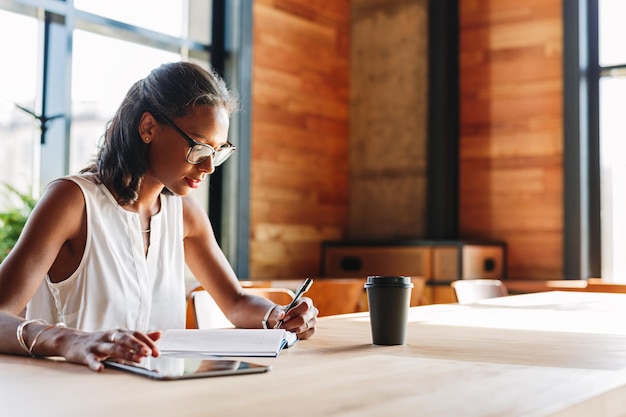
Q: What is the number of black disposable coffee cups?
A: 1